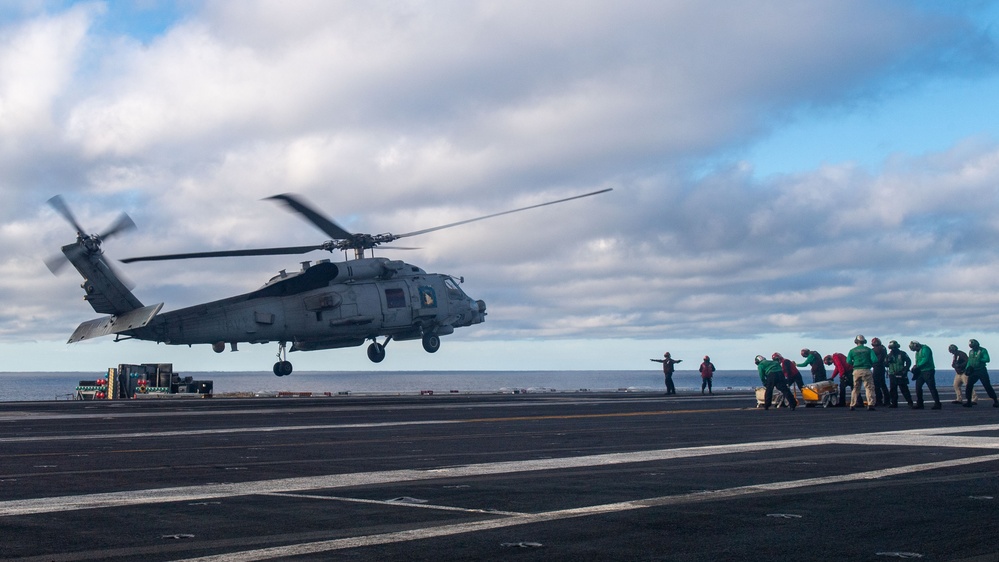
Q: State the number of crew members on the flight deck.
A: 12